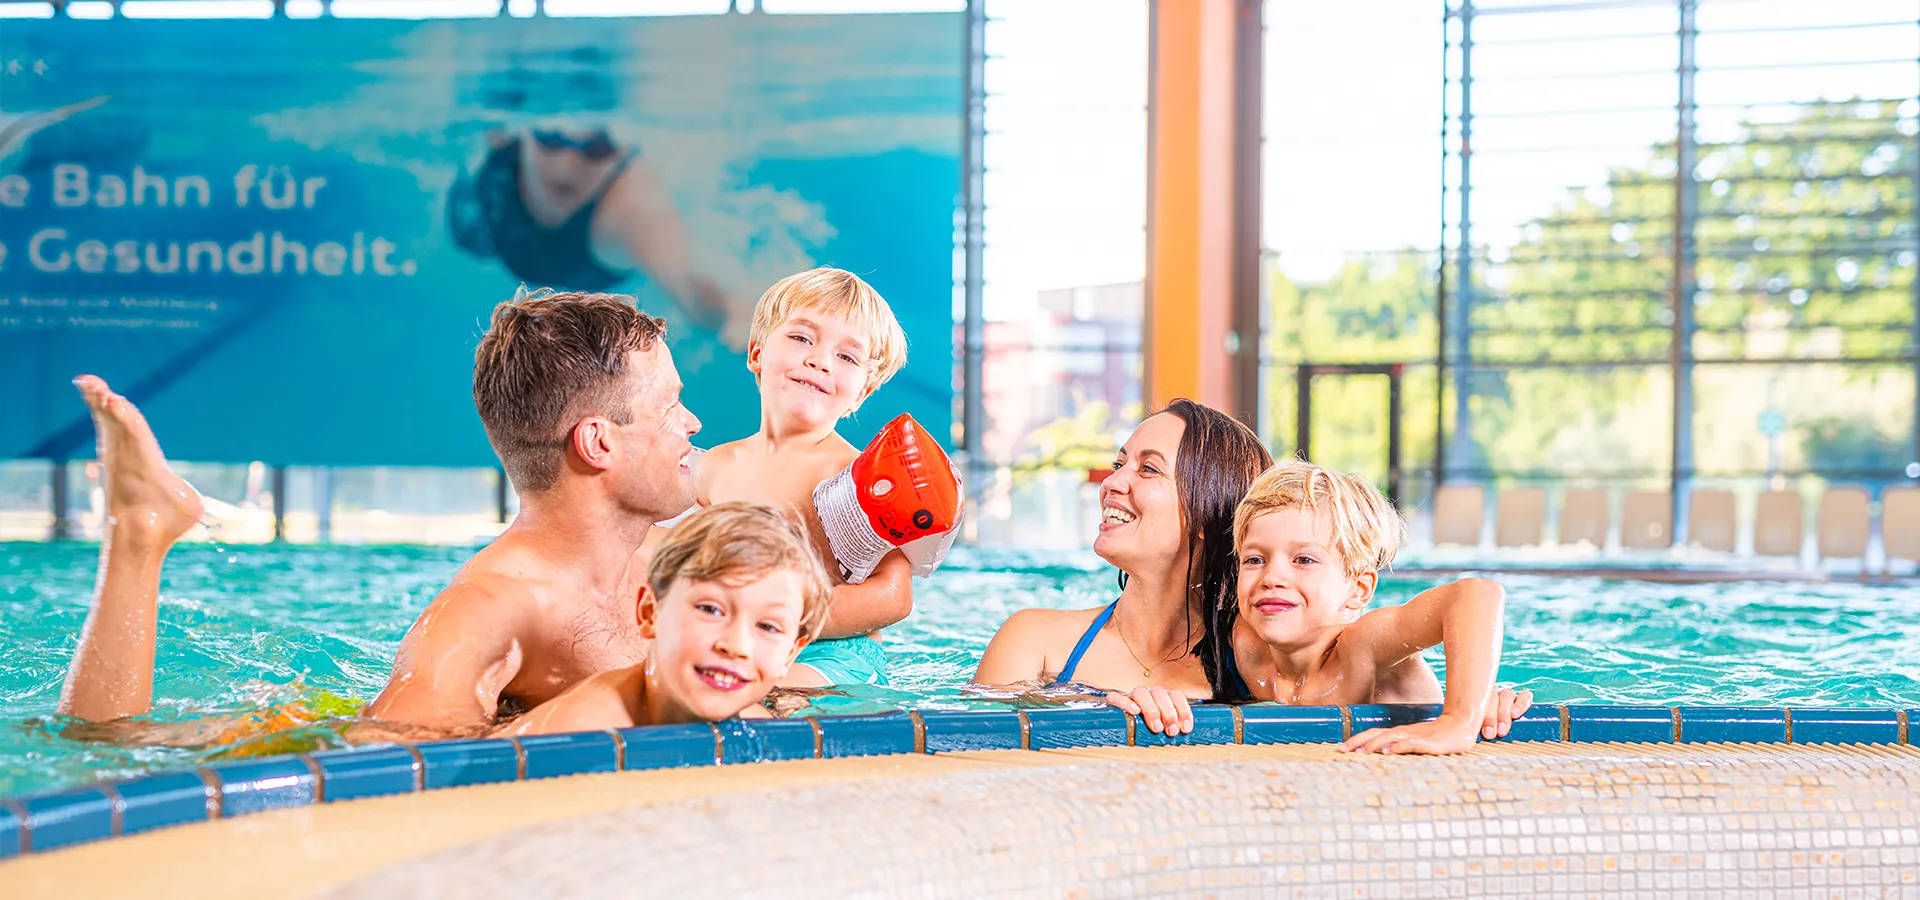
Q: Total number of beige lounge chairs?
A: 8